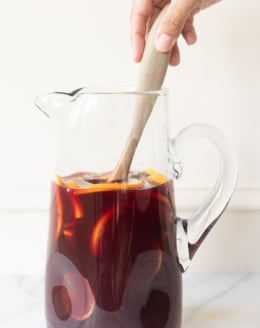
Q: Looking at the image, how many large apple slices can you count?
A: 0